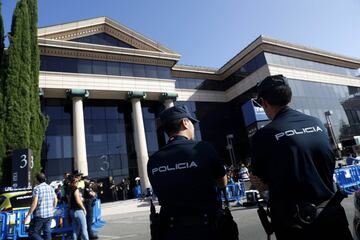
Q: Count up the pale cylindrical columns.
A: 3